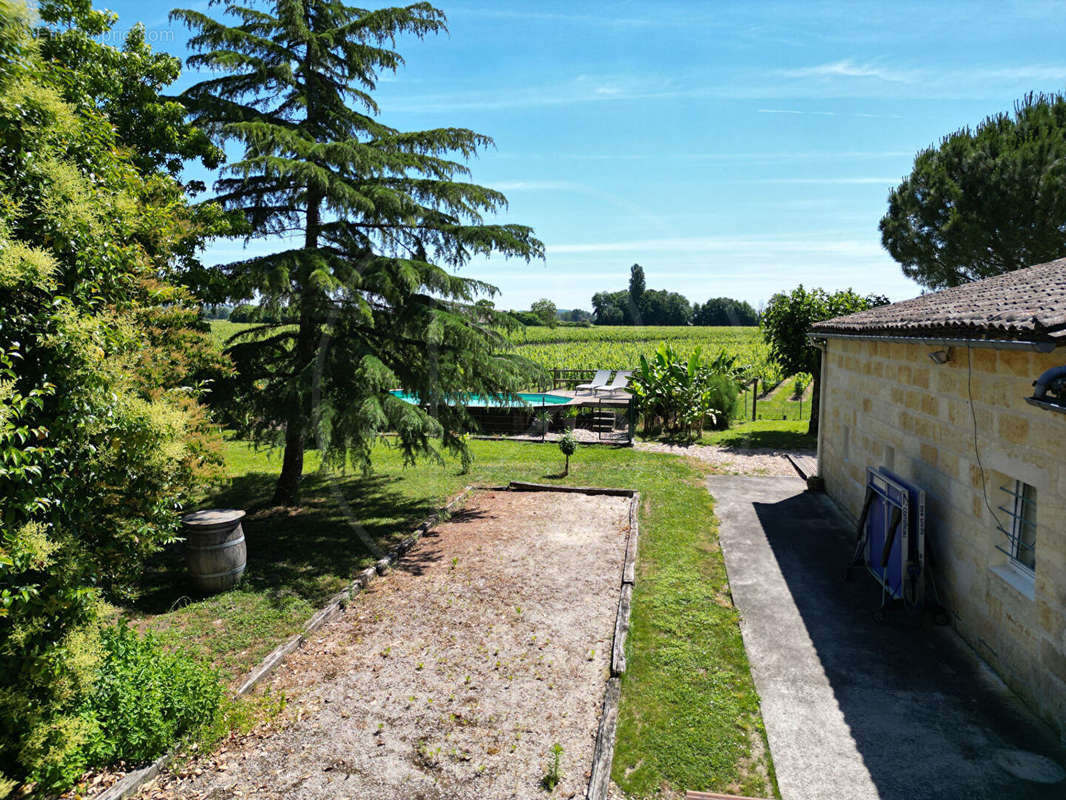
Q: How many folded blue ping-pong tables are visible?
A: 1